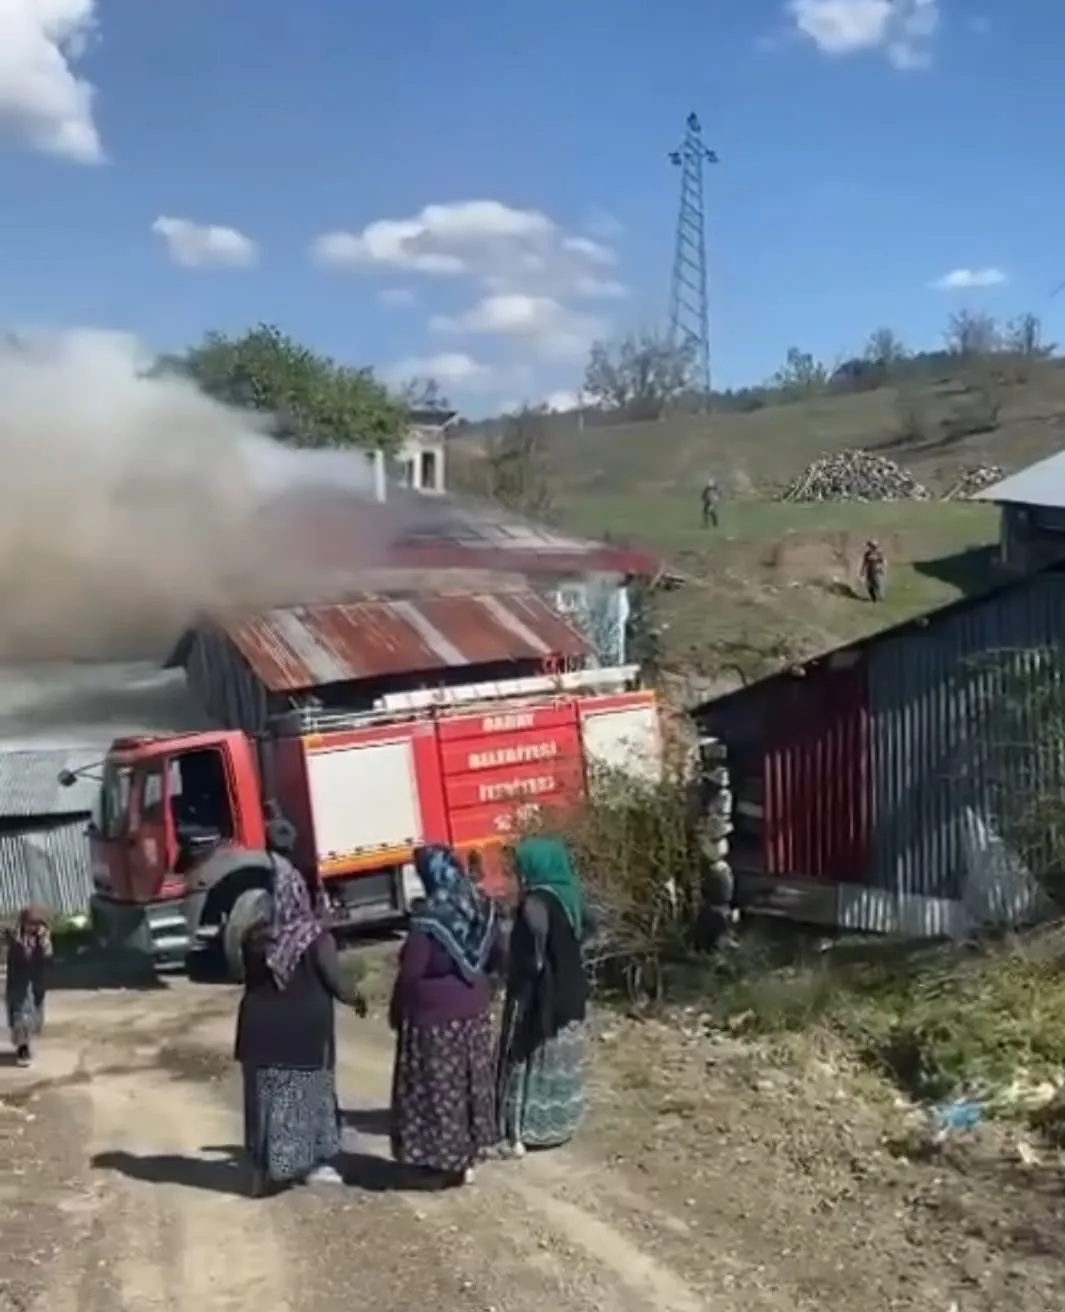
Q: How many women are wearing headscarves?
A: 3